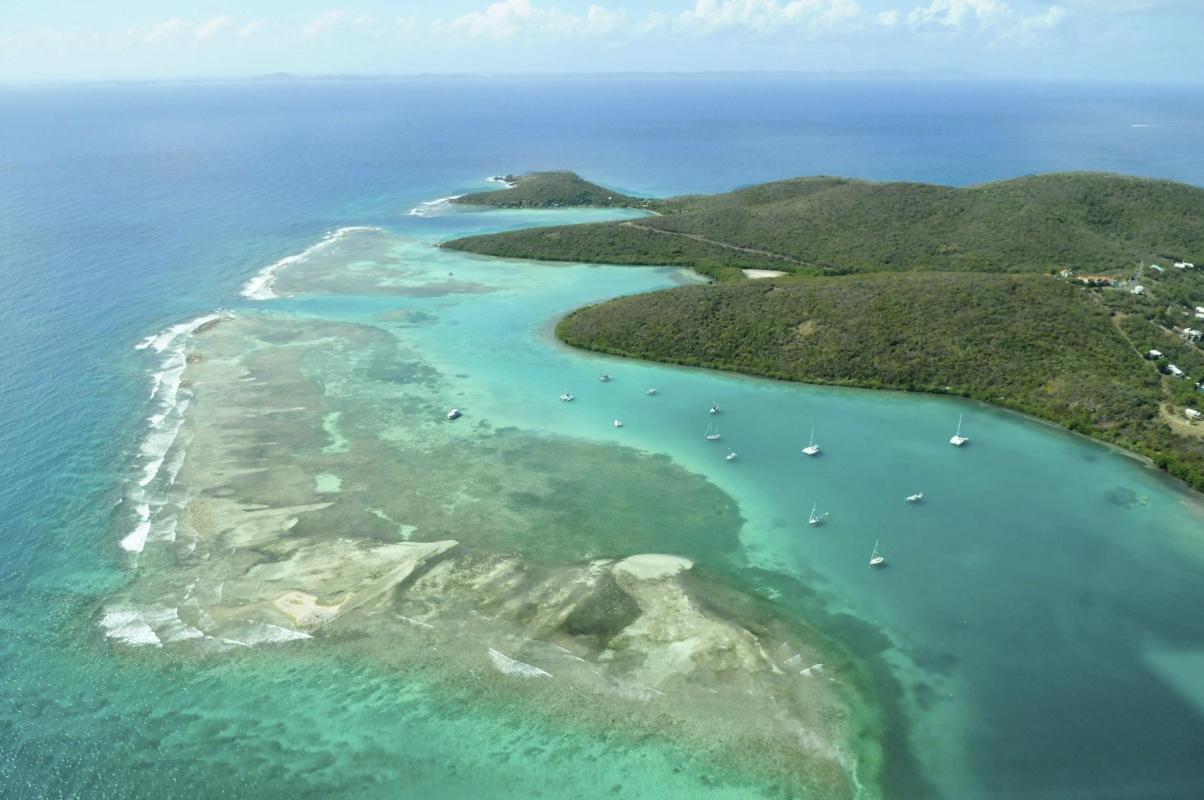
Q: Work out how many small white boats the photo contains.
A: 13